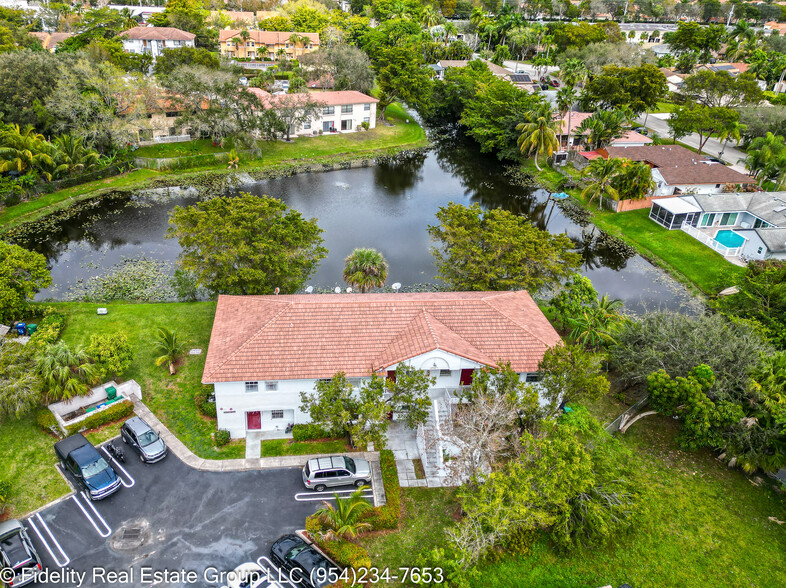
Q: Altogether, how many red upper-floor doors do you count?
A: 2